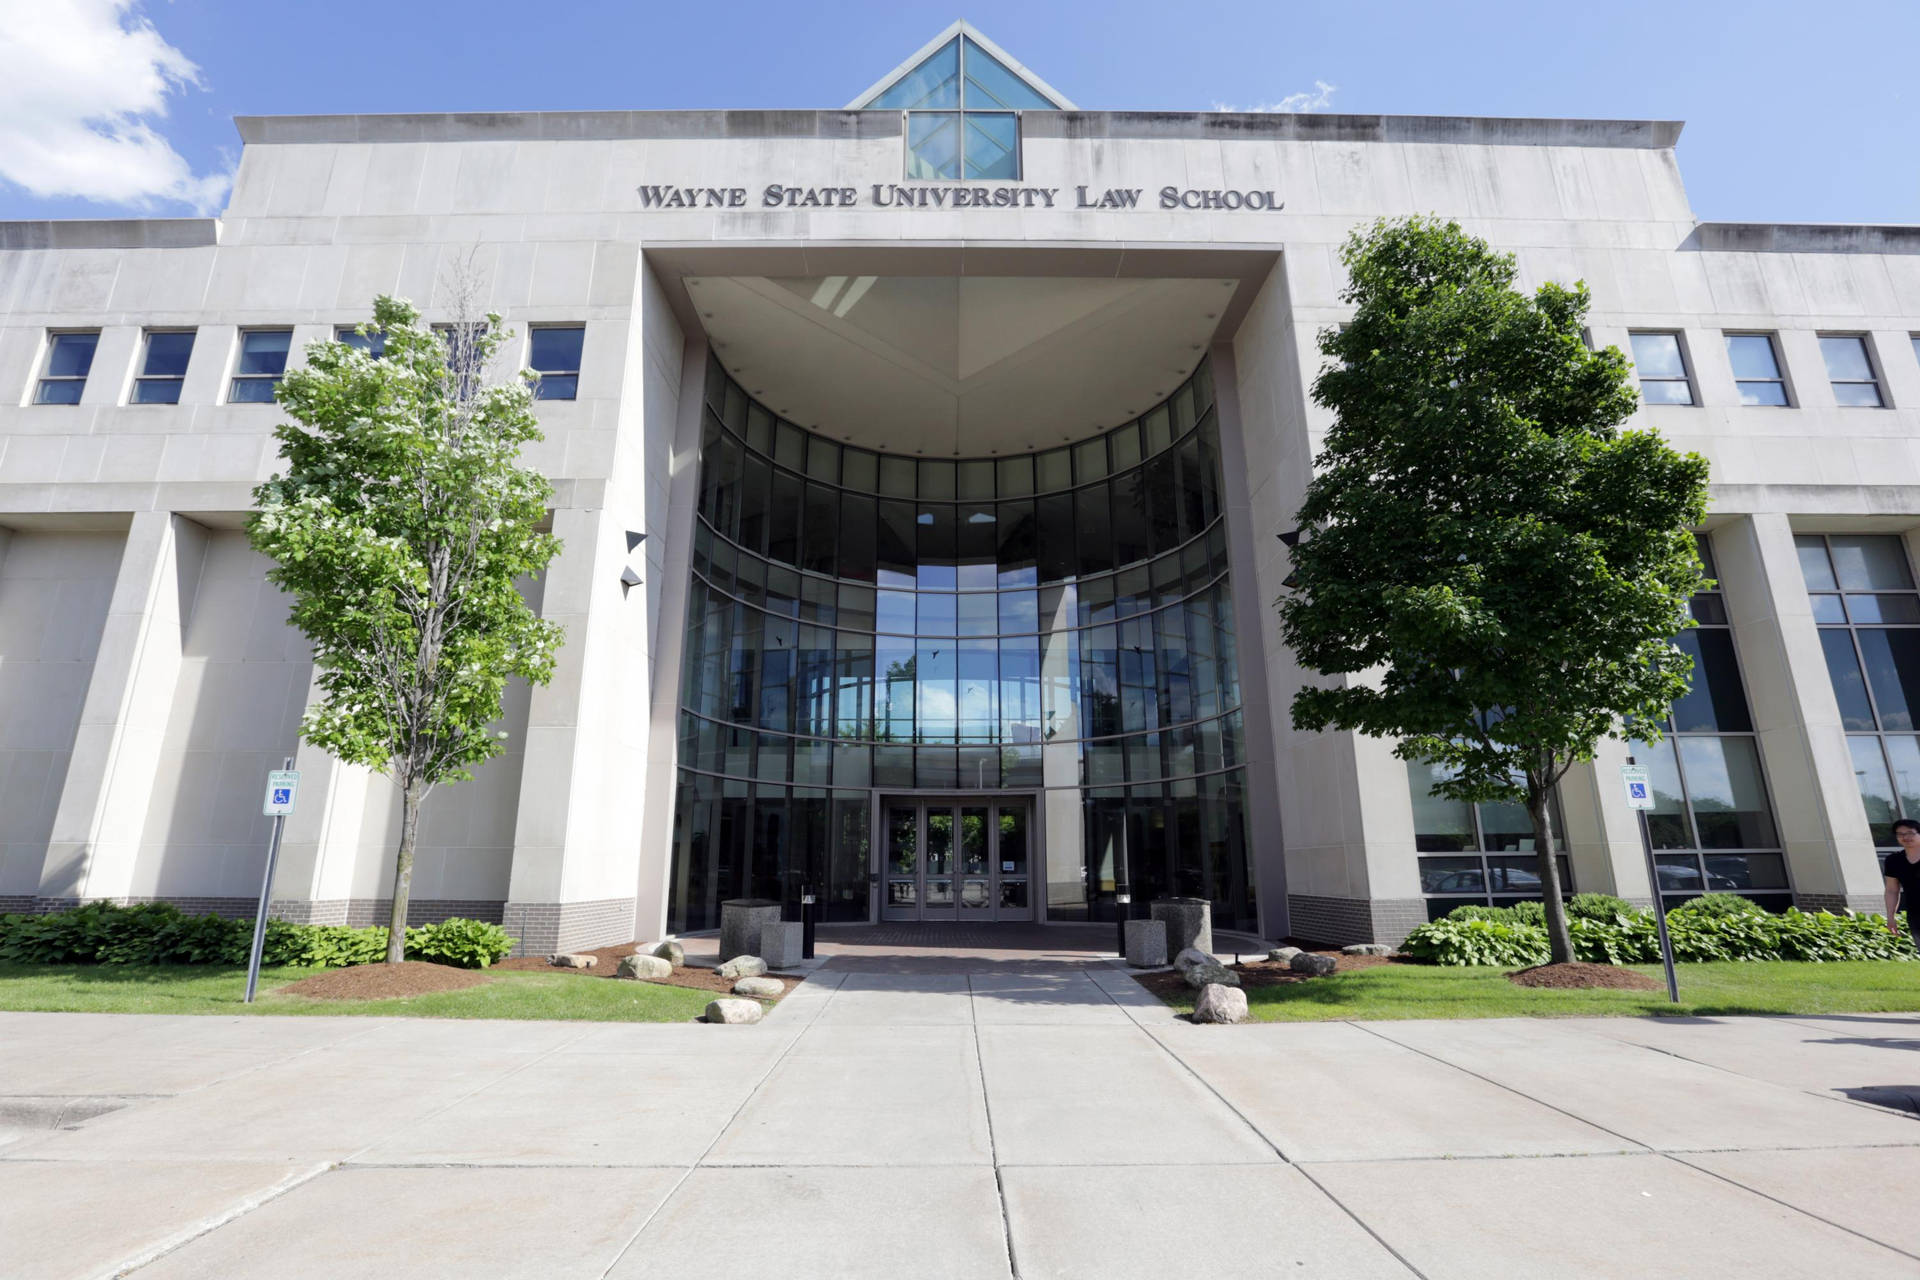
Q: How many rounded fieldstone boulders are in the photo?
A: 12